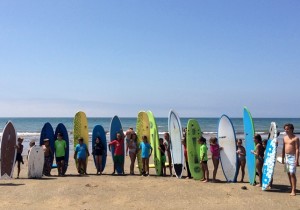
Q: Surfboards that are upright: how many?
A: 14